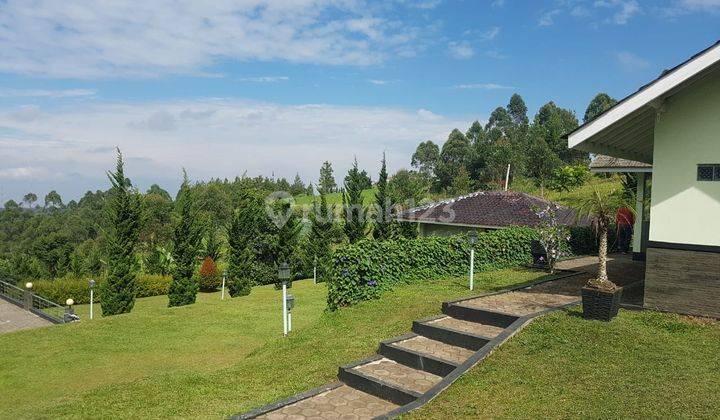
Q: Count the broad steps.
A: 4